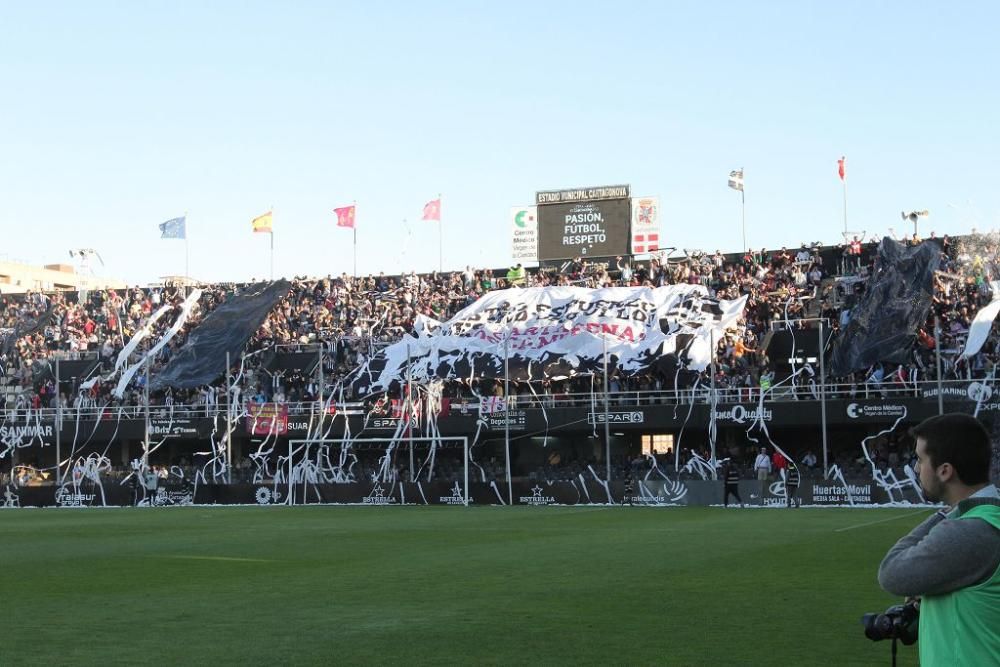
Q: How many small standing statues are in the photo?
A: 0